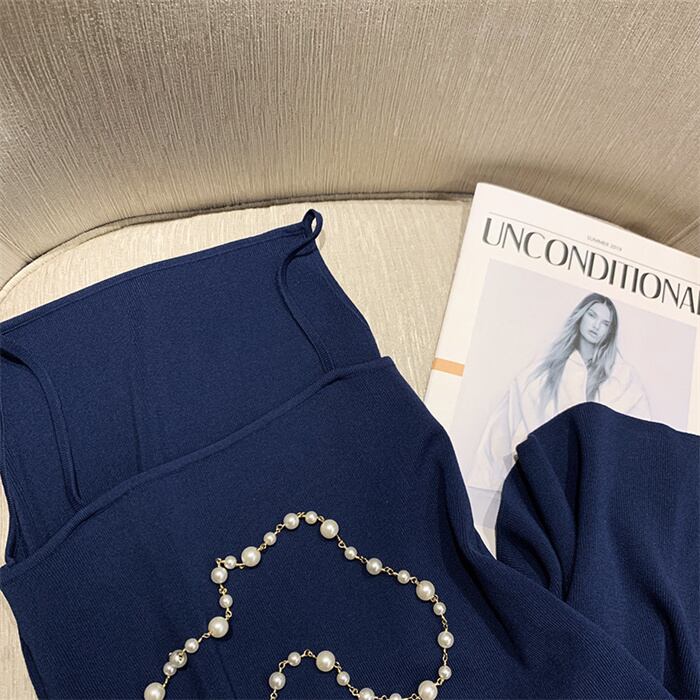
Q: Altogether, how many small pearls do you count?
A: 13